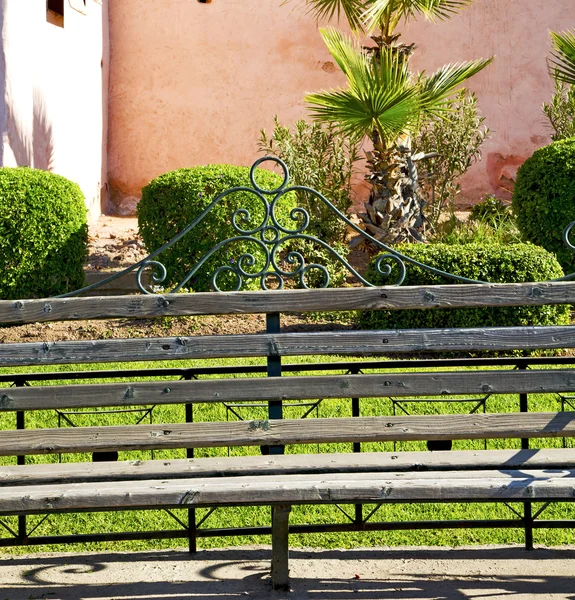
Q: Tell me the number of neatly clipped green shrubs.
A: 4